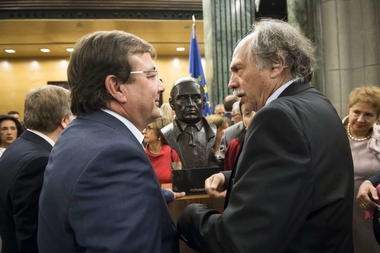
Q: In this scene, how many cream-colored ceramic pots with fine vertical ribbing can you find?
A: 0